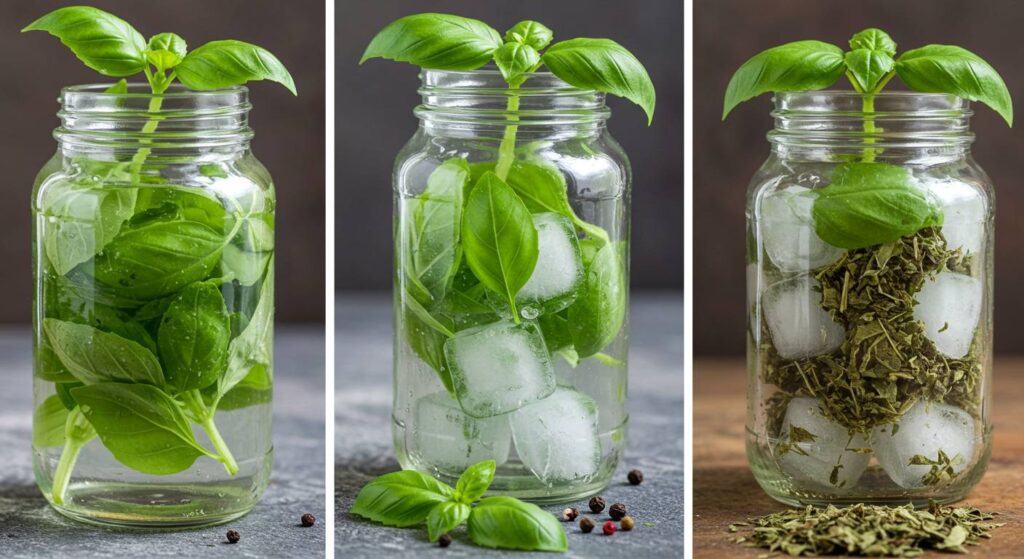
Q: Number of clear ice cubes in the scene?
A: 10